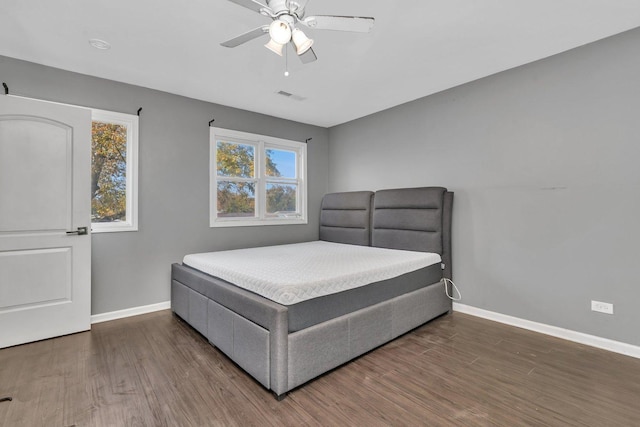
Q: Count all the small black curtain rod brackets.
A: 4